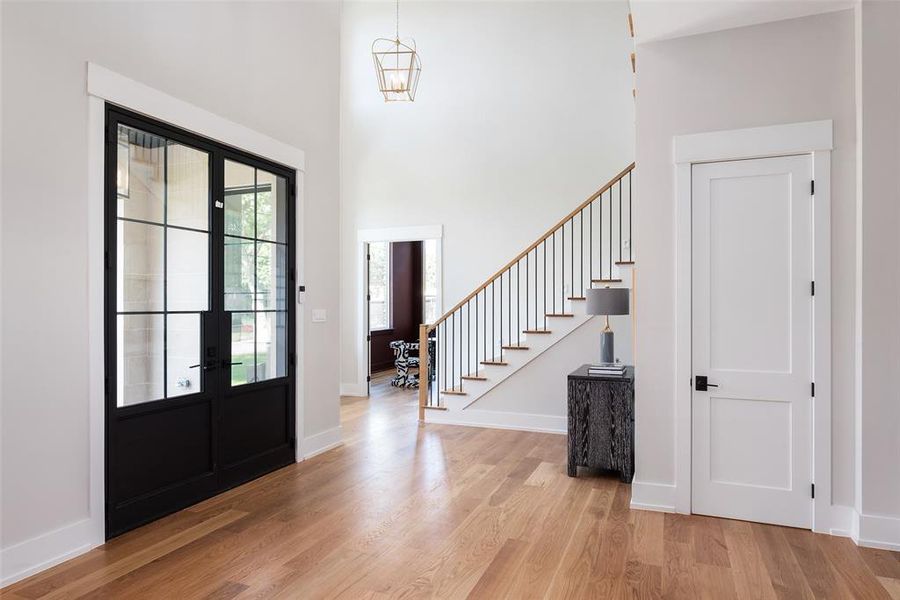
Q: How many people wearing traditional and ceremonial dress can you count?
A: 0